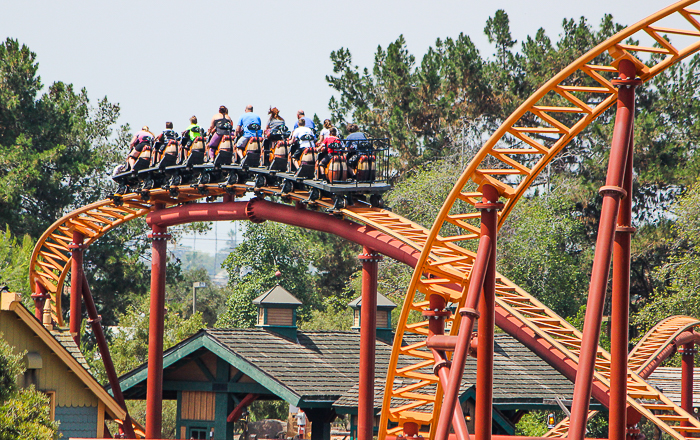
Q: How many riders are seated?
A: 11